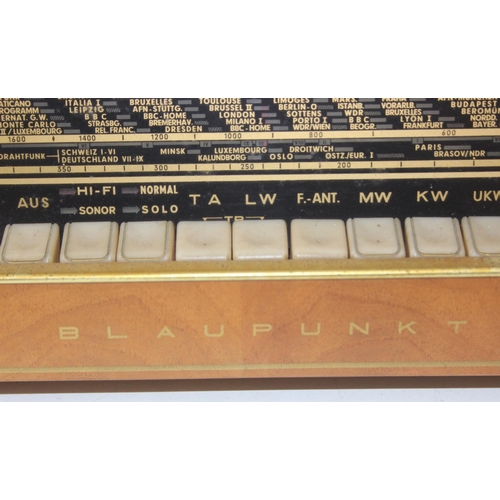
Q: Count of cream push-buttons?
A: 9